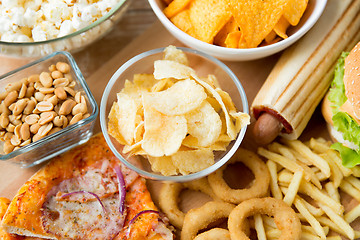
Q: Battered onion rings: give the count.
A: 5